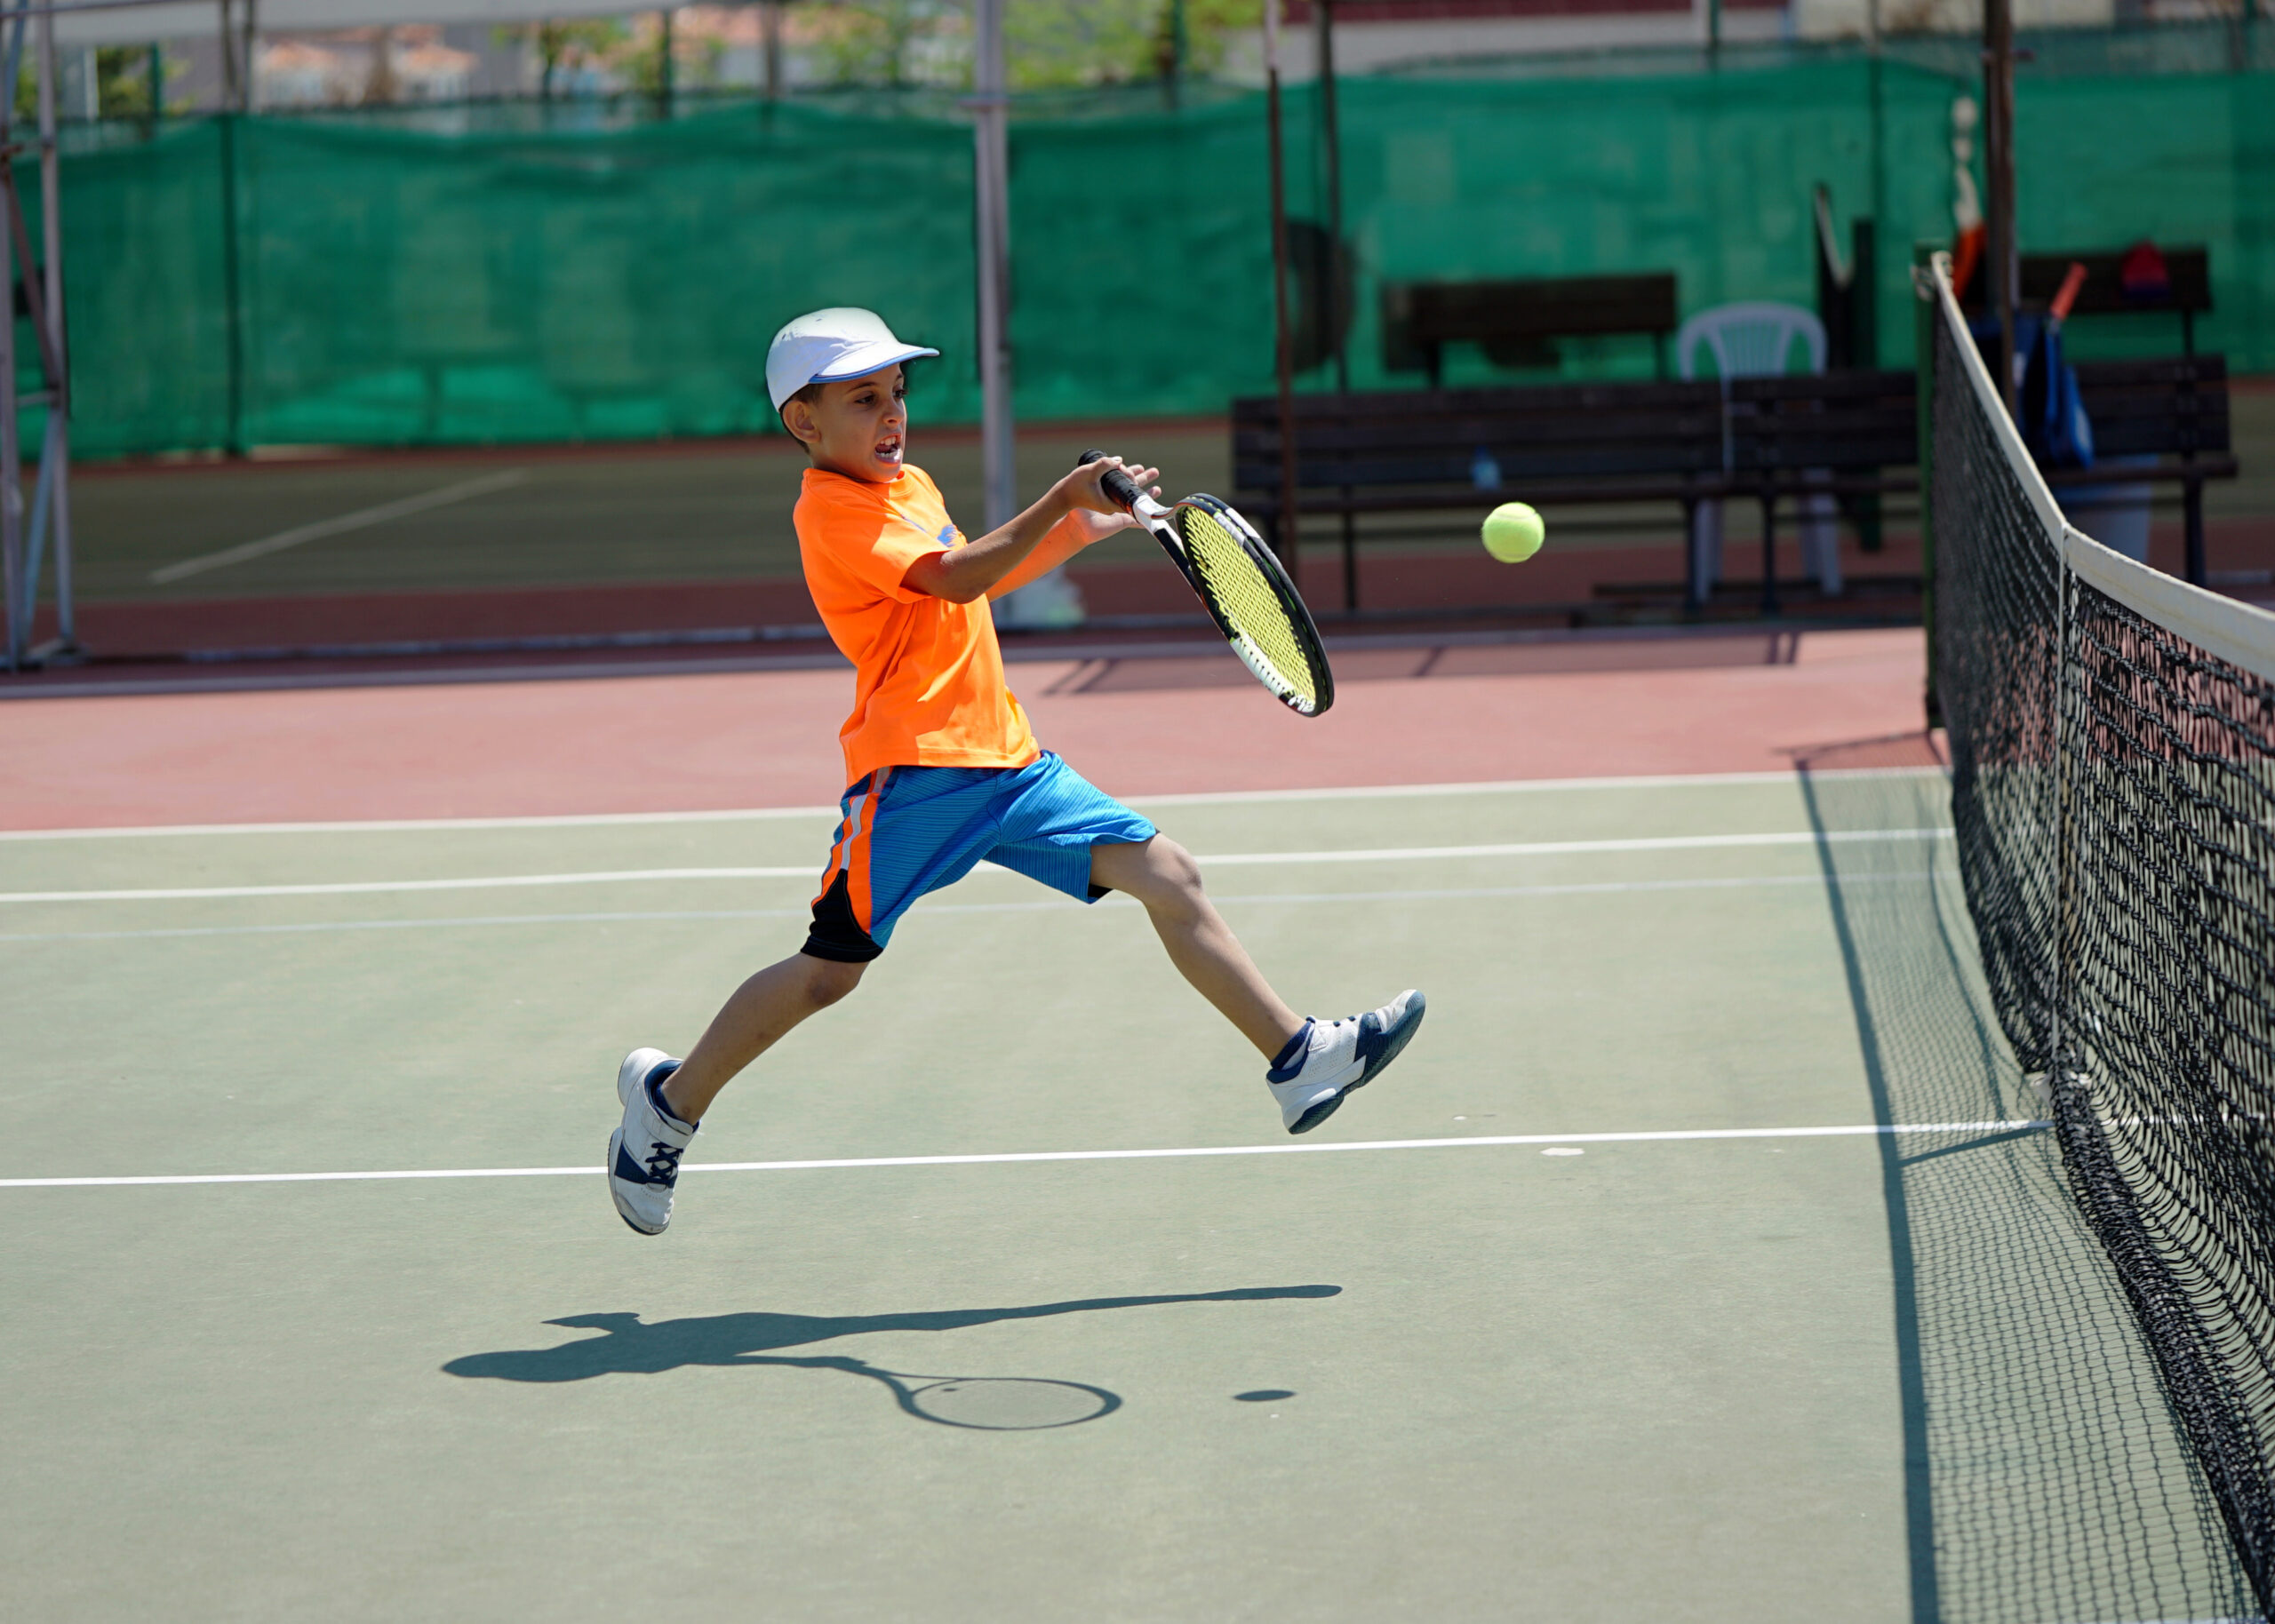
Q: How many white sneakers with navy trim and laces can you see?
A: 2